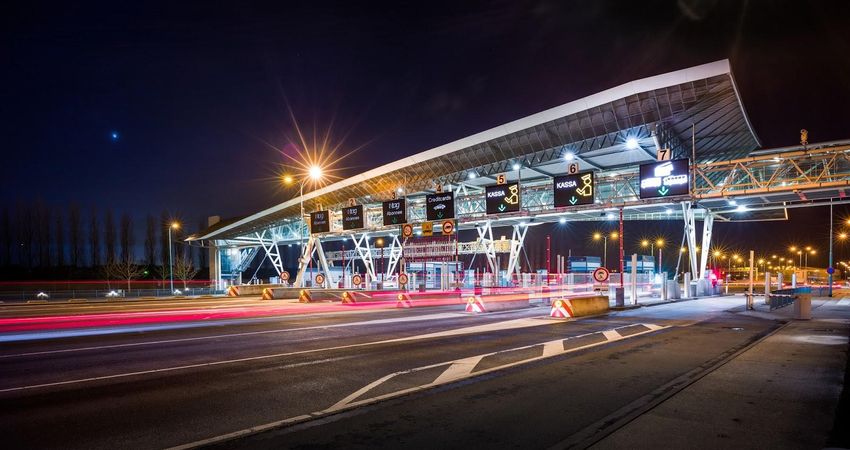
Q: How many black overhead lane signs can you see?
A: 7